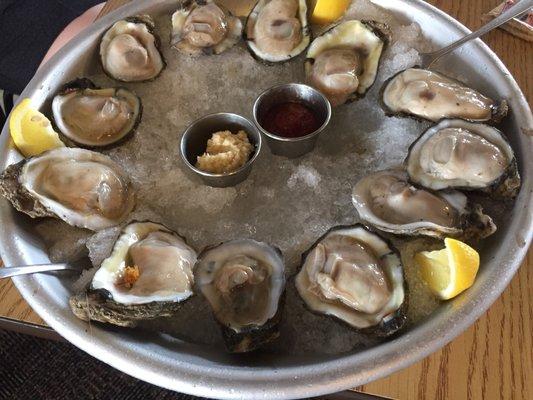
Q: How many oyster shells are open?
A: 12